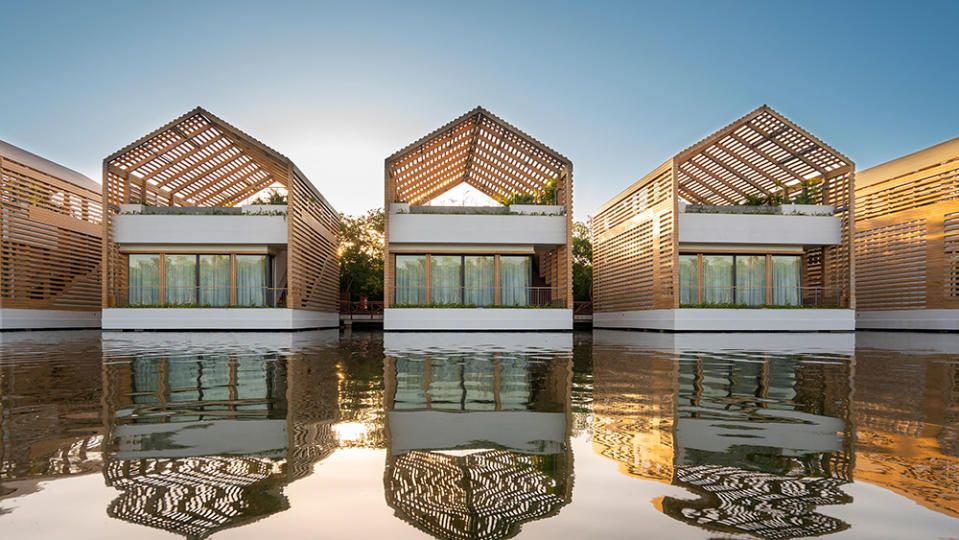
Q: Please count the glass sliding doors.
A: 12